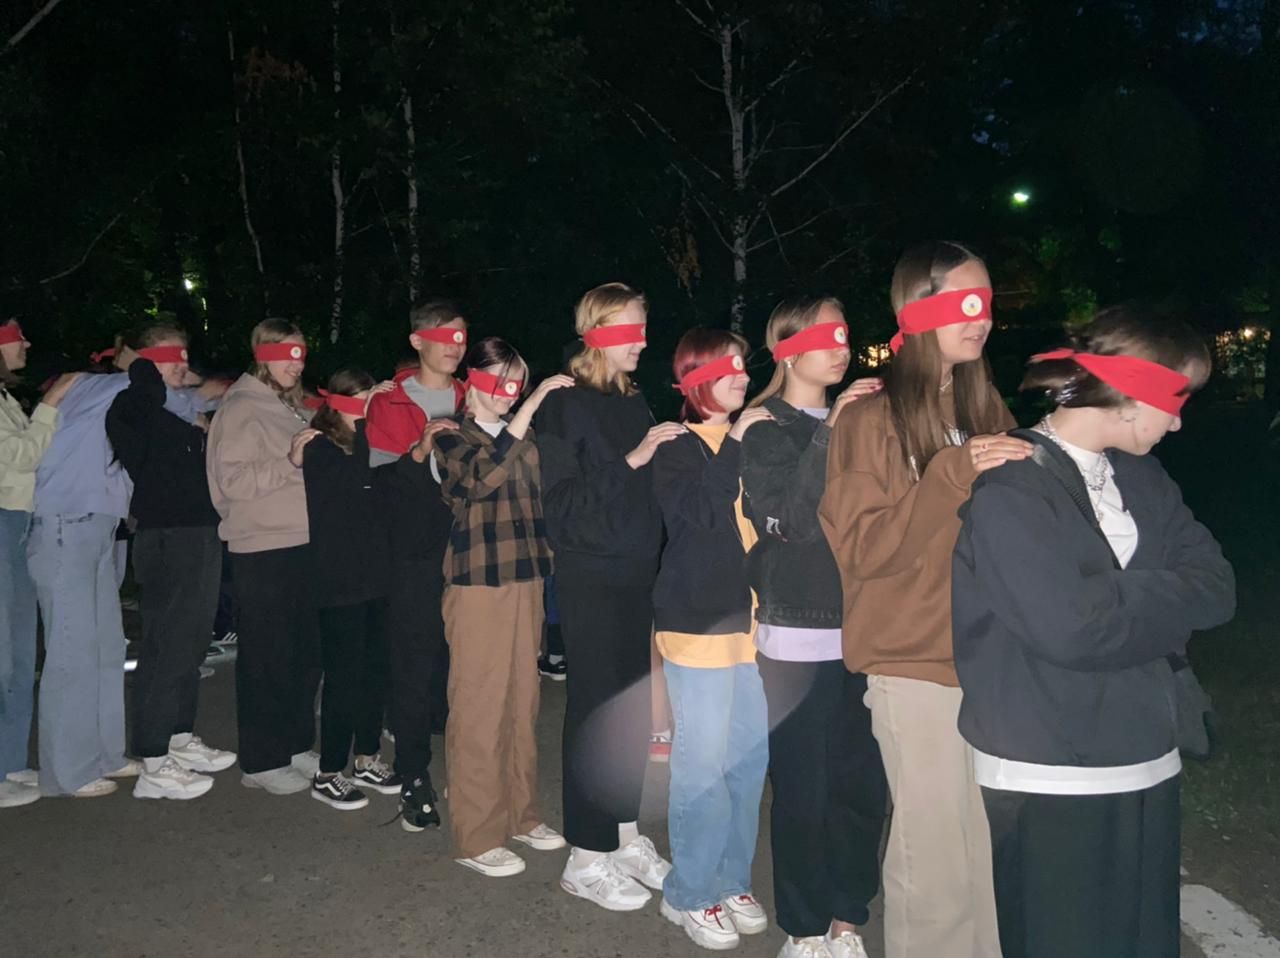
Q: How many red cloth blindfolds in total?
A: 11